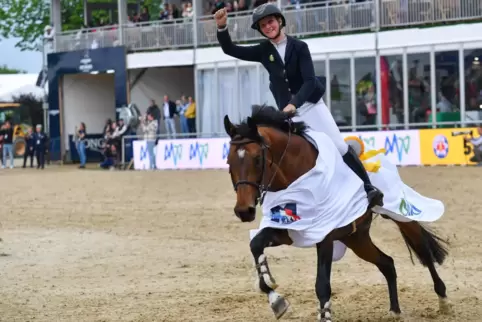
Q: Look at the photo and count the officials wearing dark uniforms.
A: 2